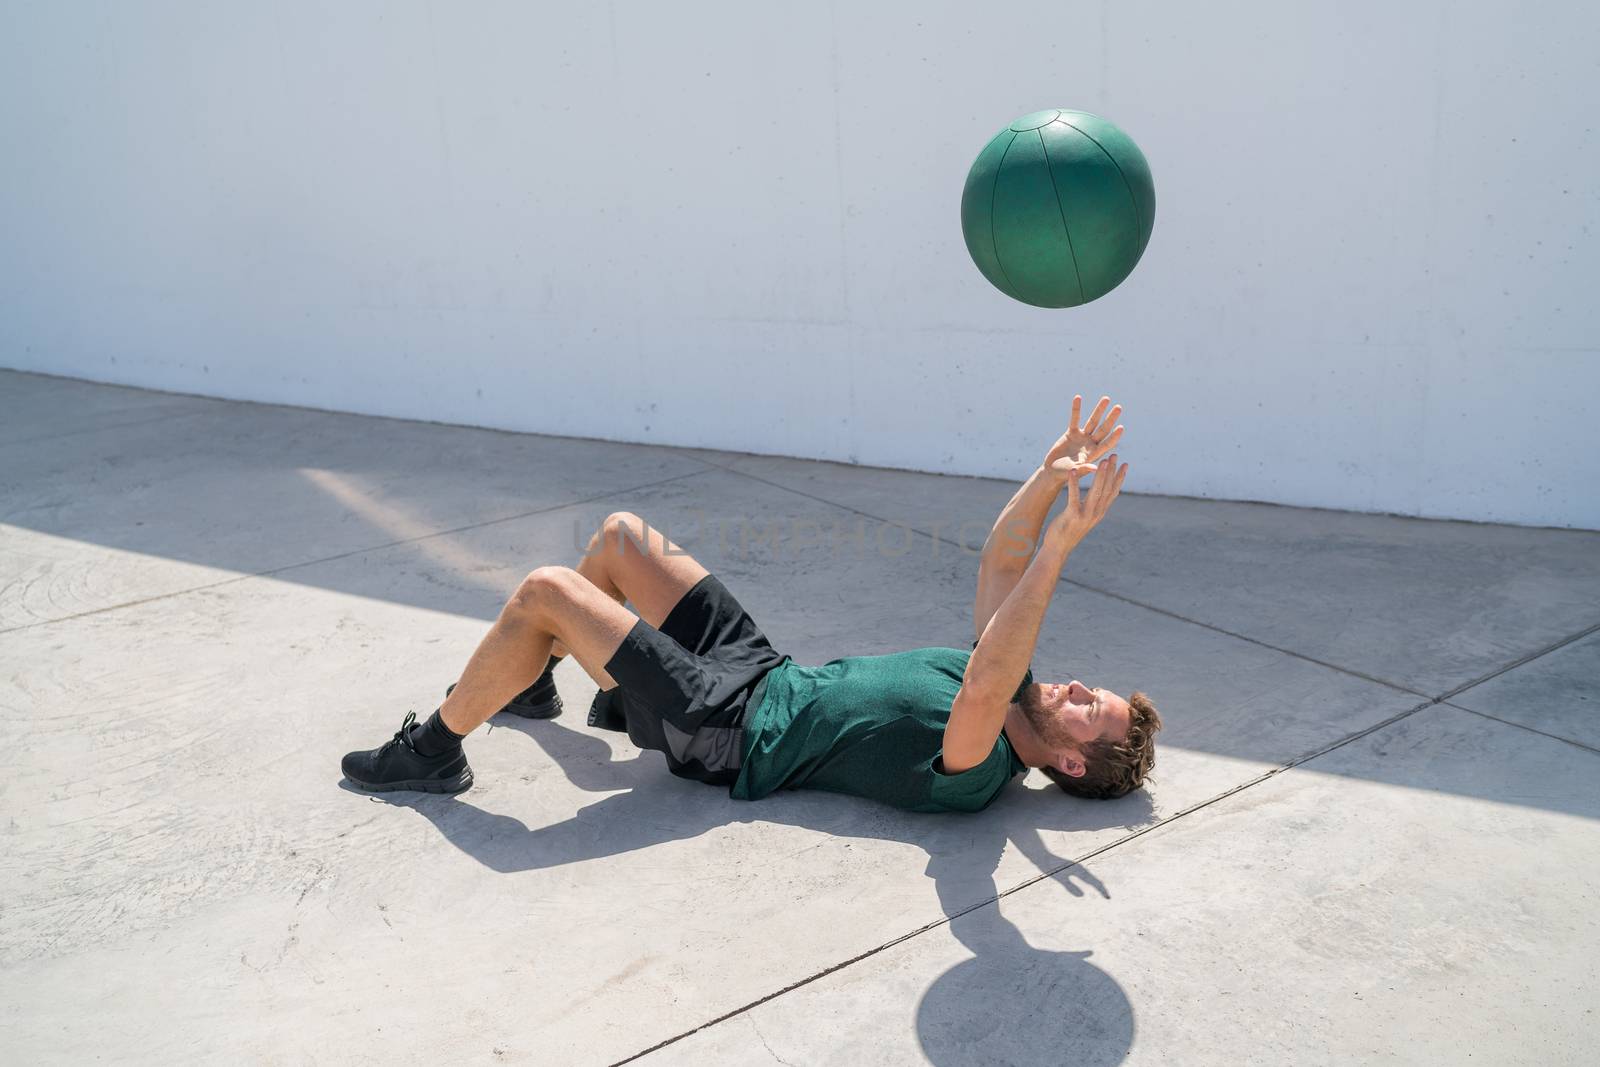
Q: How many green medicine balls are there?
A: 1